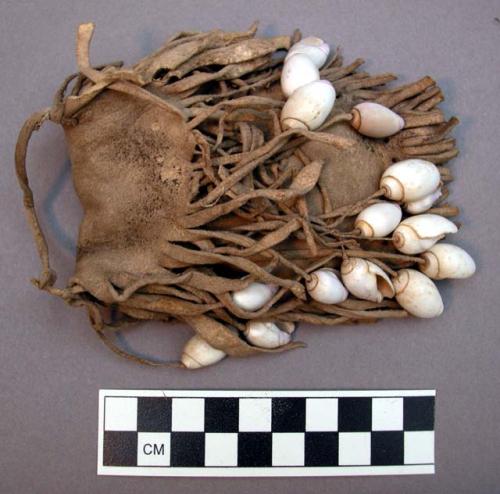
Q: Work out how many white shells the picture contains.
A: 15